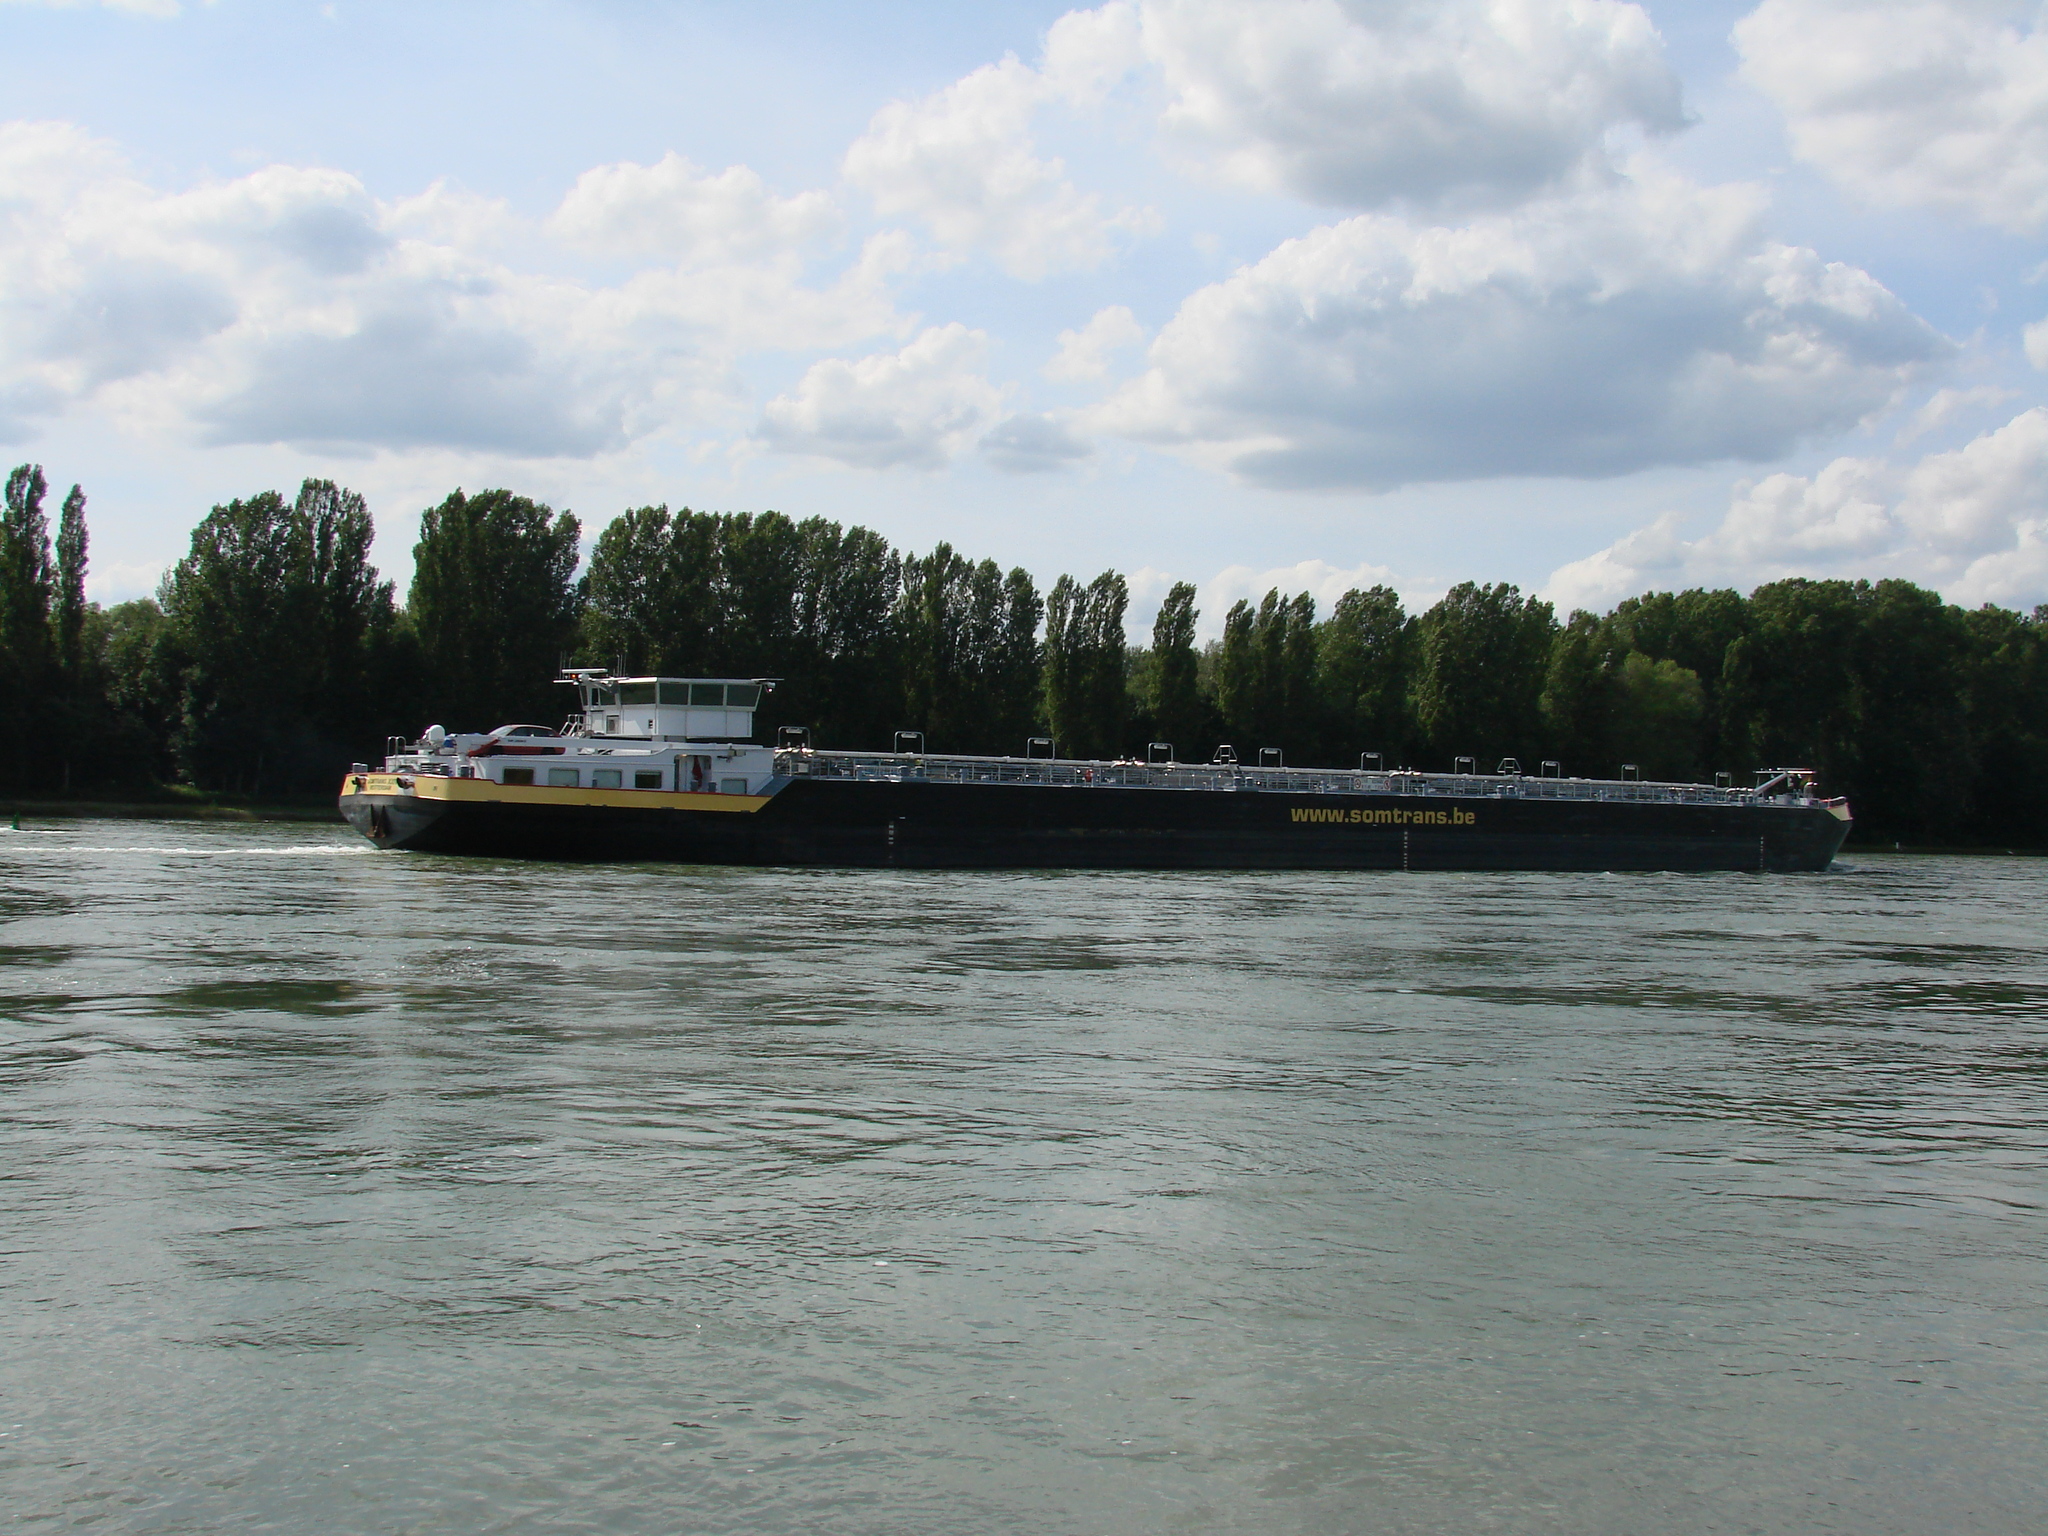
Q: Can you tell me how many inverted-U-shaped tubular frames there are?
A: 10